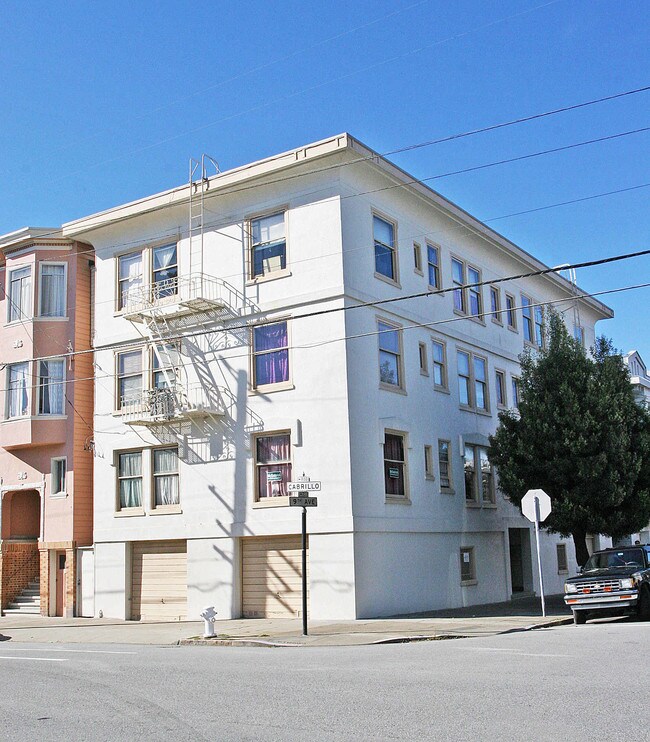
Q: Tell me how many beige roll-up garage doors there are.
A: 2